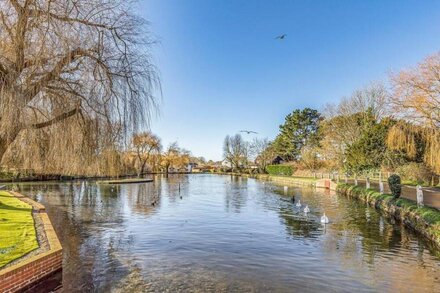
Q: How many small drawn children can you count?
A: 0